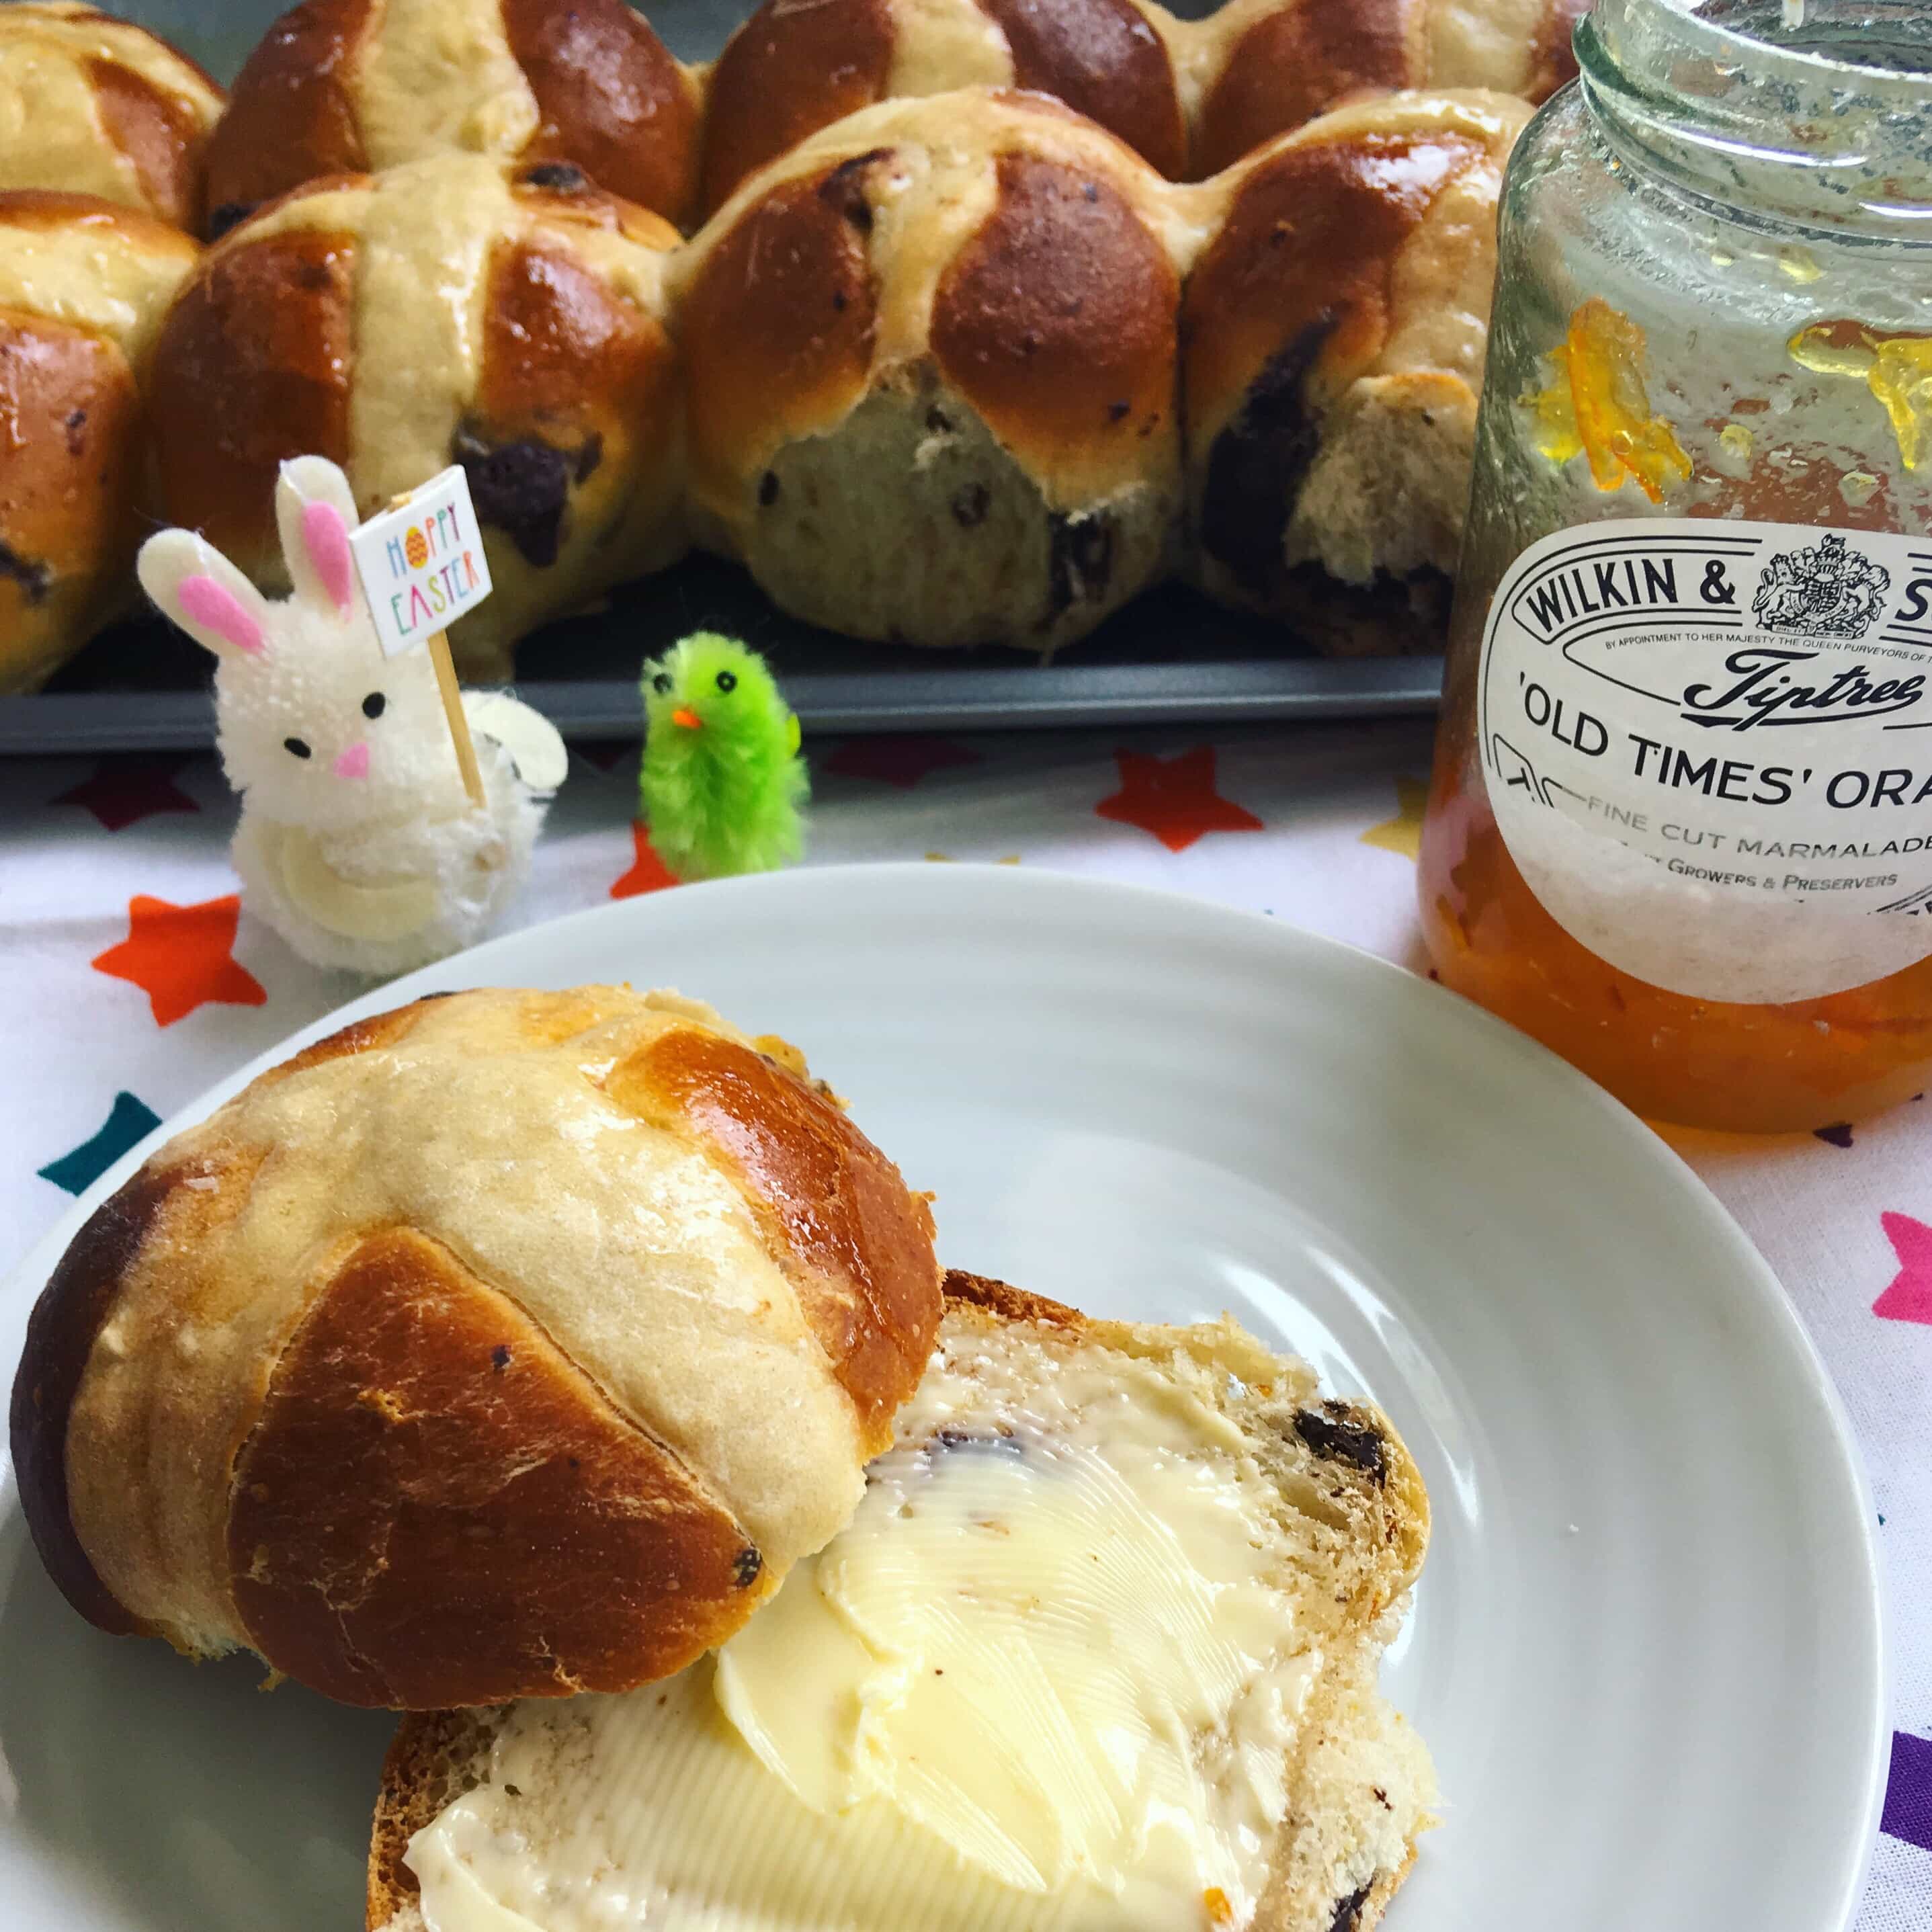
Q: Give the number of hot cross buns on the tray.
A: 8